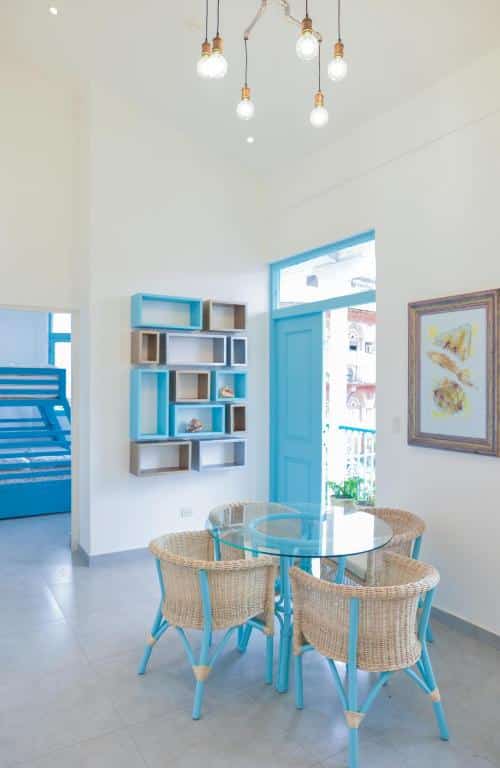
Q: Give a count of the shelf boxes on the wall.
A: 12